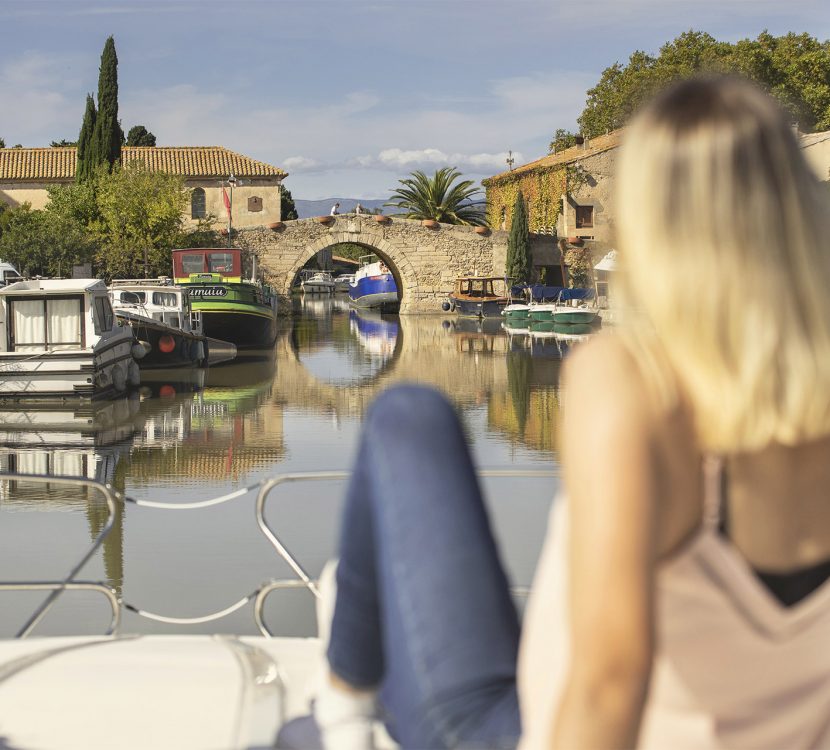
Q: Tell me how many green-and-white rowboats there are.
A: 3